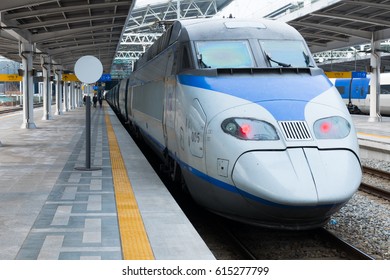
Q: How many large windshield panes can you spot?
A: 2